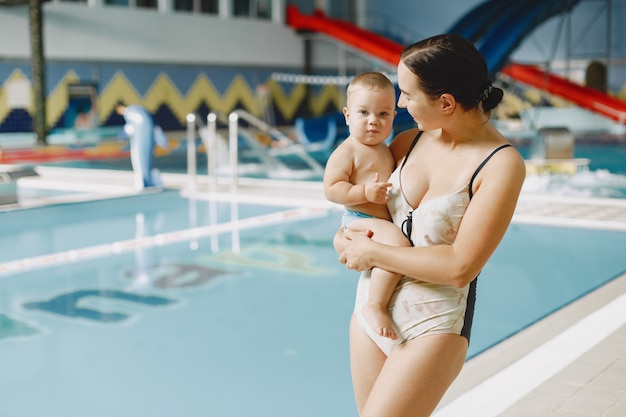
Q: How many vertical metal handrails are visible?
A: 3